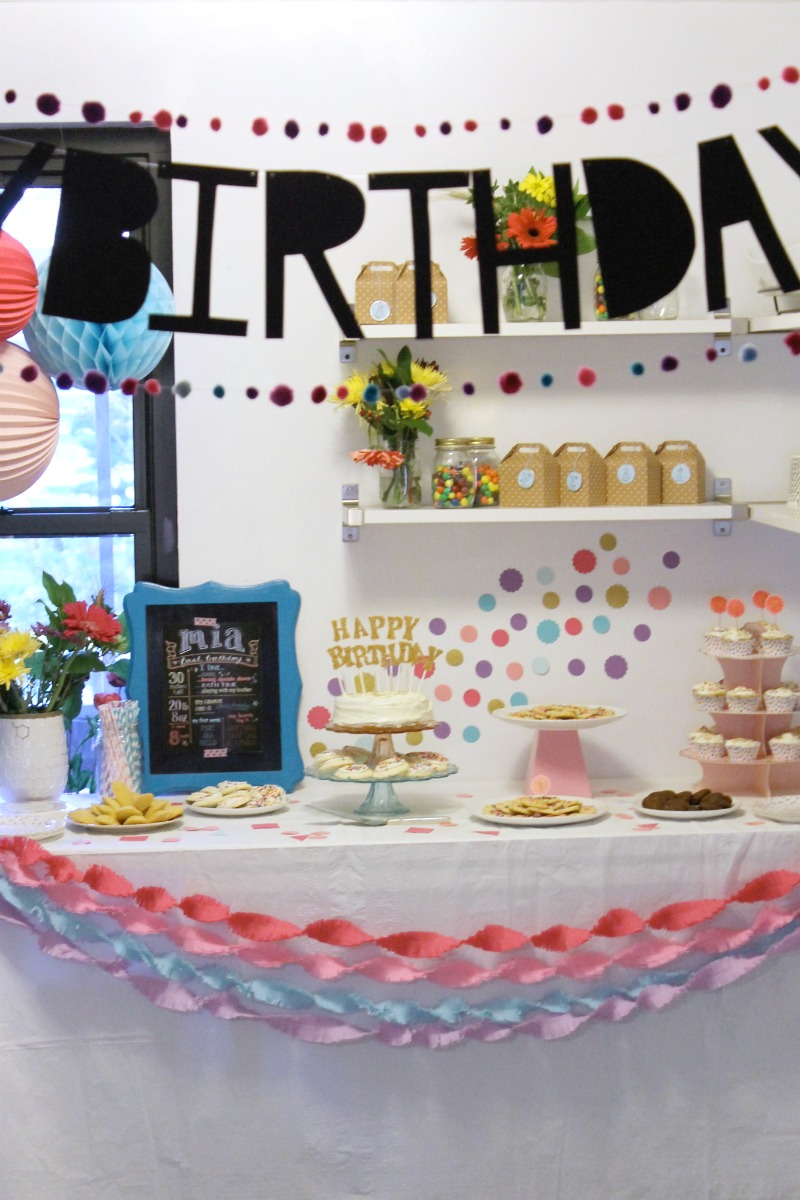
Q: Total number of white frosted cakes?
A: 1